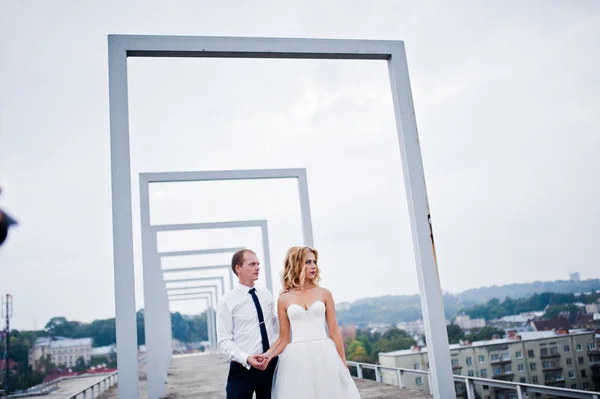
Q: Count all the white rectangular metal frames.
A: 9